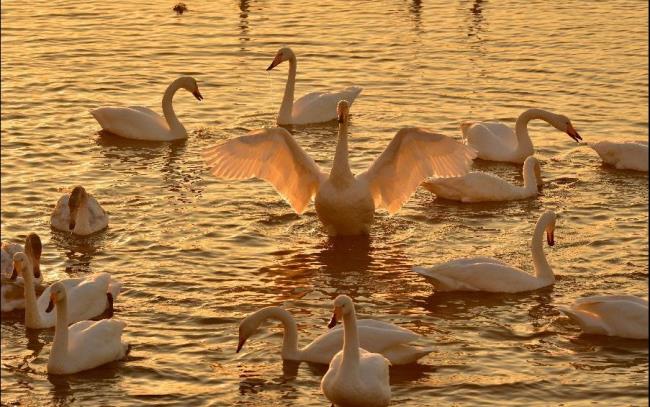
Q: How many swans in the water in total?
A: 14